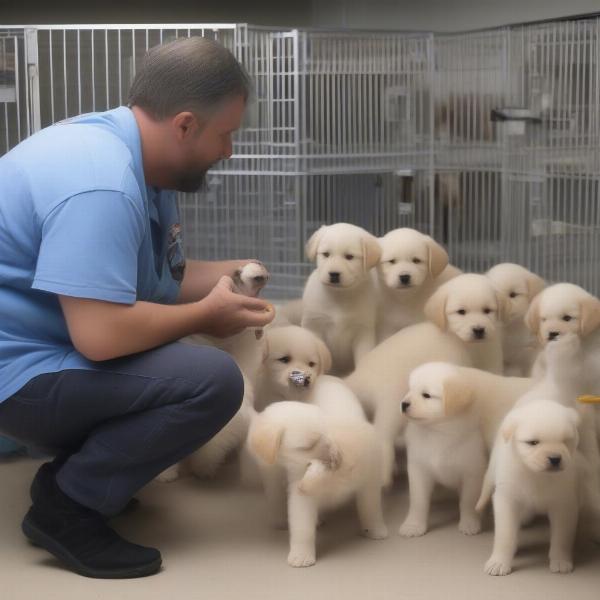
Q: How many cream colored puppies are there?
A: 9